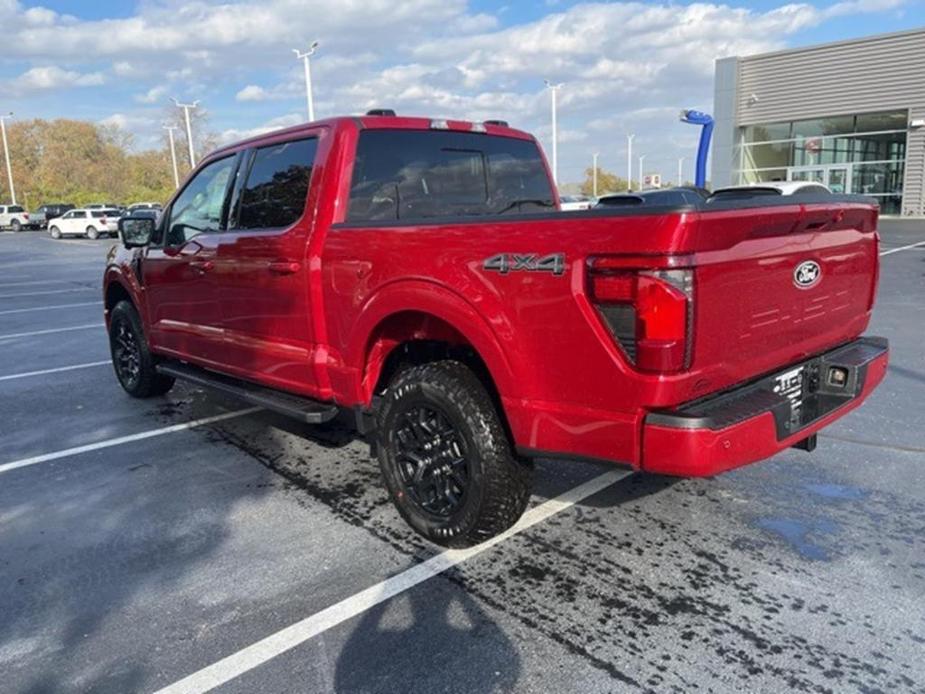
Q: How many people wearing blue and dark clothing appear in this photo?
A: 0